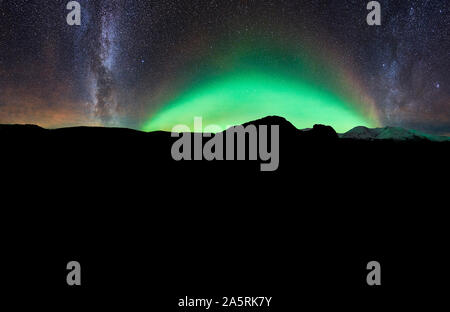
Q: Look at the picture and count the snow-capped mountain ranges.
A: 1